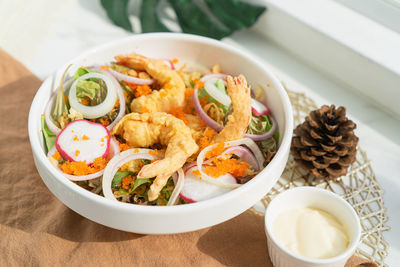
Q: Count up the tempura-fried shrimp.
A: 3